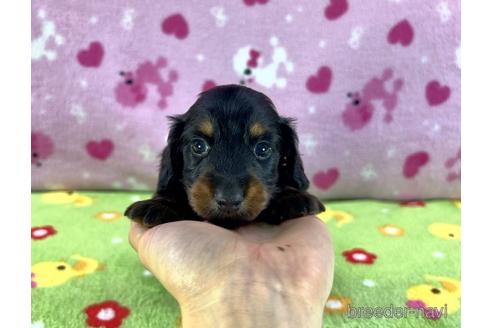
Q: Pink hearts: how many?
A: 11